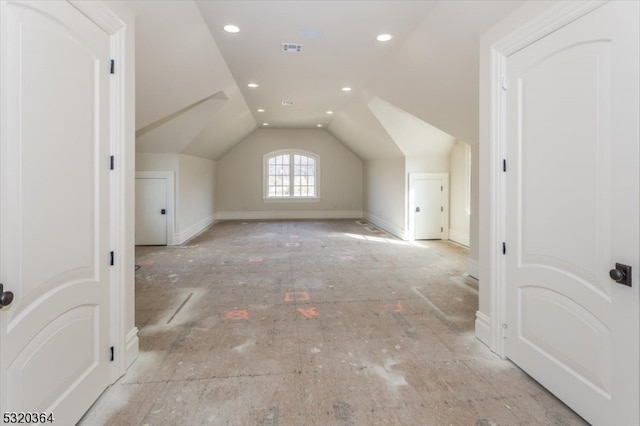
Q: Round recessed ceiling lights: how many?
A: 8